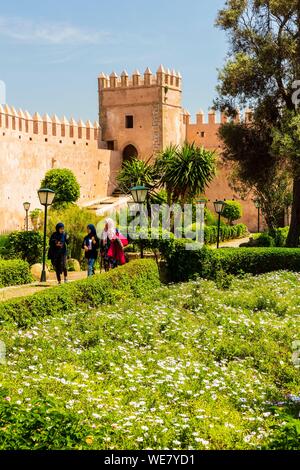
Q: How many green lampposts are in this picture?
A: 5